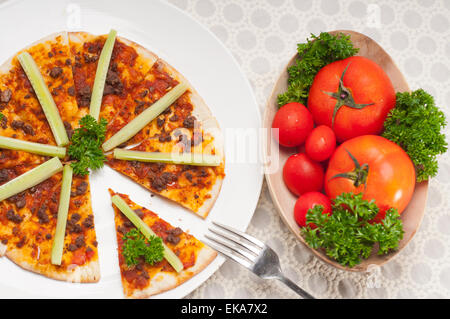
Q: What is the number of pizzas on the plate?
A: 1